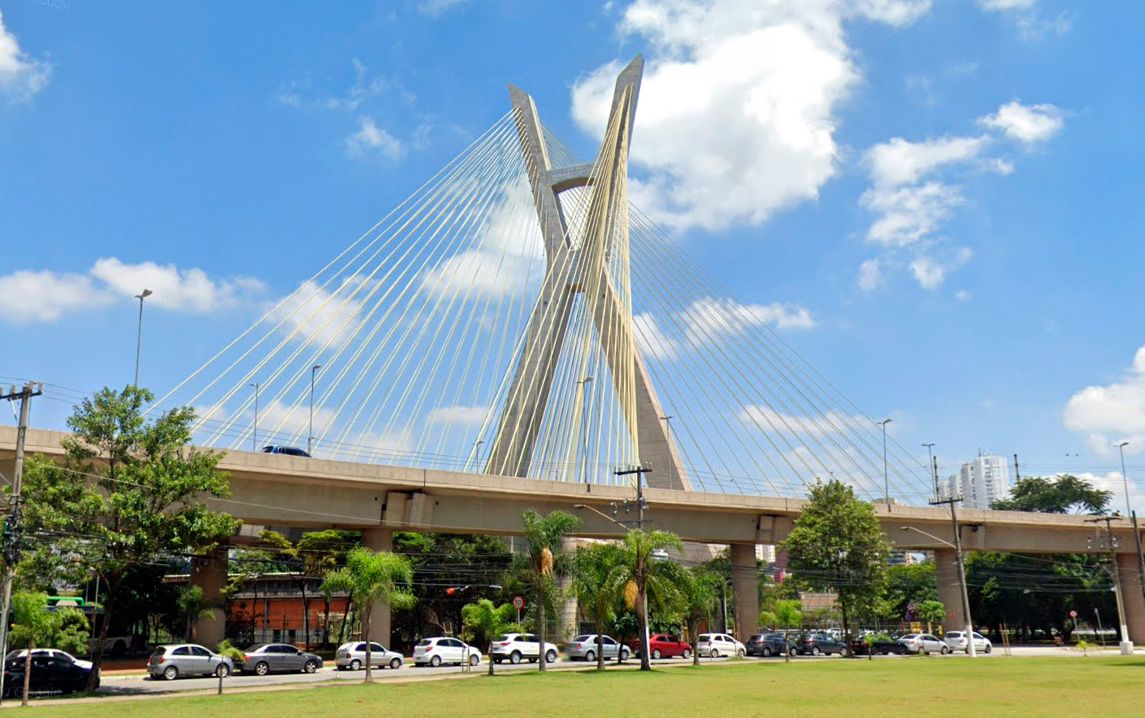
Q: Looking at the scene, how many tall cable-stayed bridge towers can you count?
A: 1